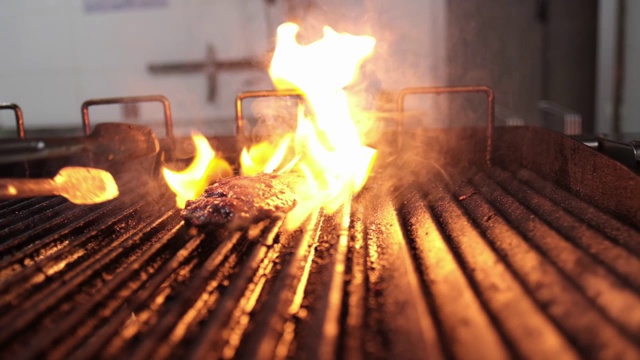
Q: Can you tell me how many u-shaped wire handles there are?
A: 4